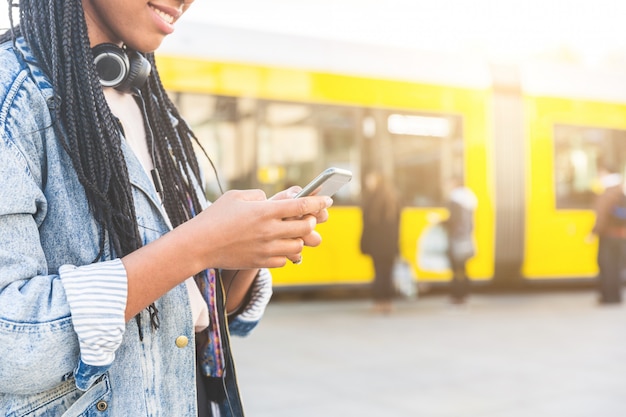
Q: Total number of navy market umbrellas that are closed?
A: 0